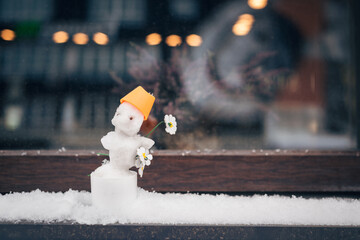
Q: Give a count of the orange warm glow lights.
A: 10